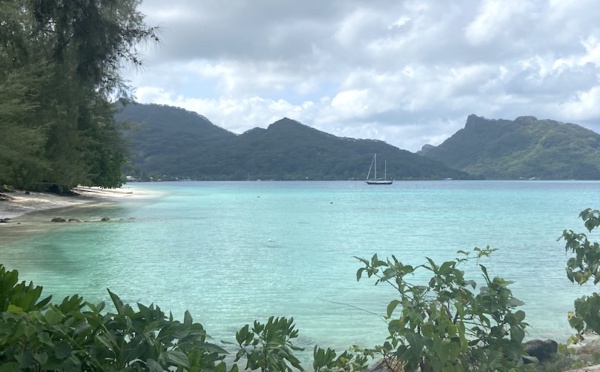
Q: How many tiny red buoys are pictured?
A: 2